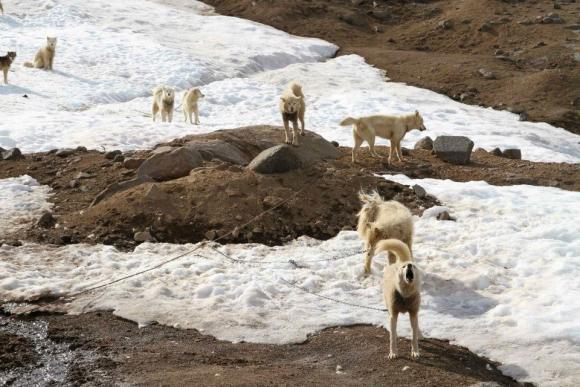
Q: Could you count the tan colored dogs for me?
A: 7